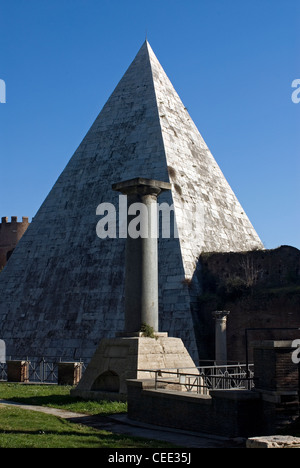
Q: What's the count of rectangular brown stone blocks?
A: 2